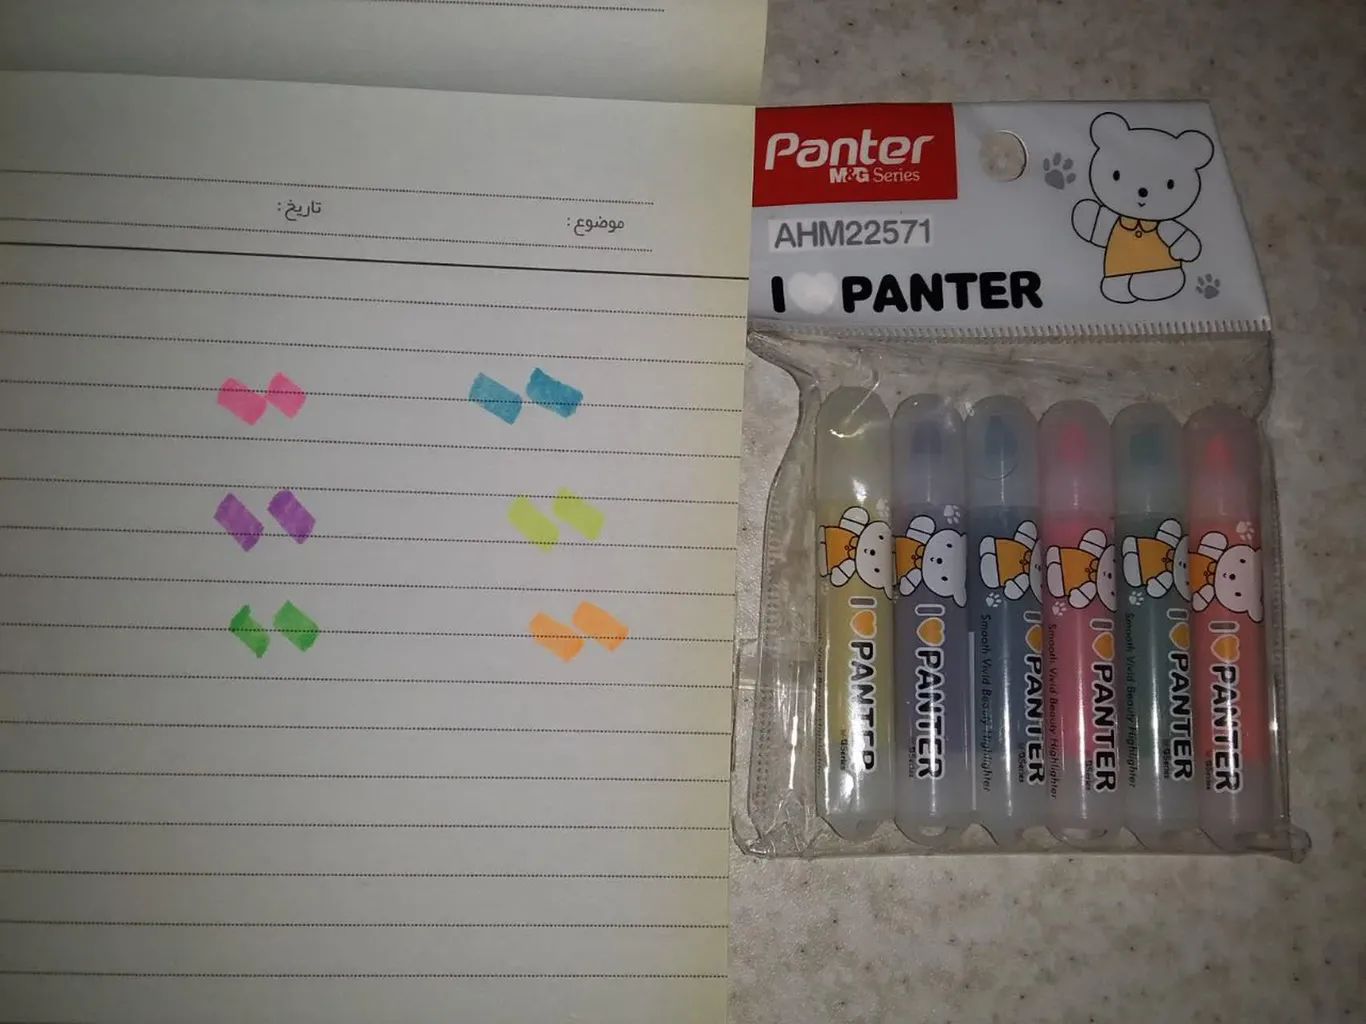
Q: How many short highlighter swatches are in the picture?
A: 12